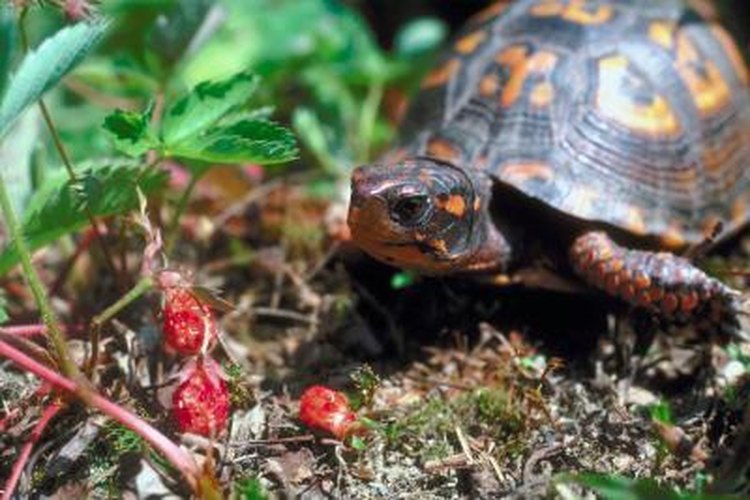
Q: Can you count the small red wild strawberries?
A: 3